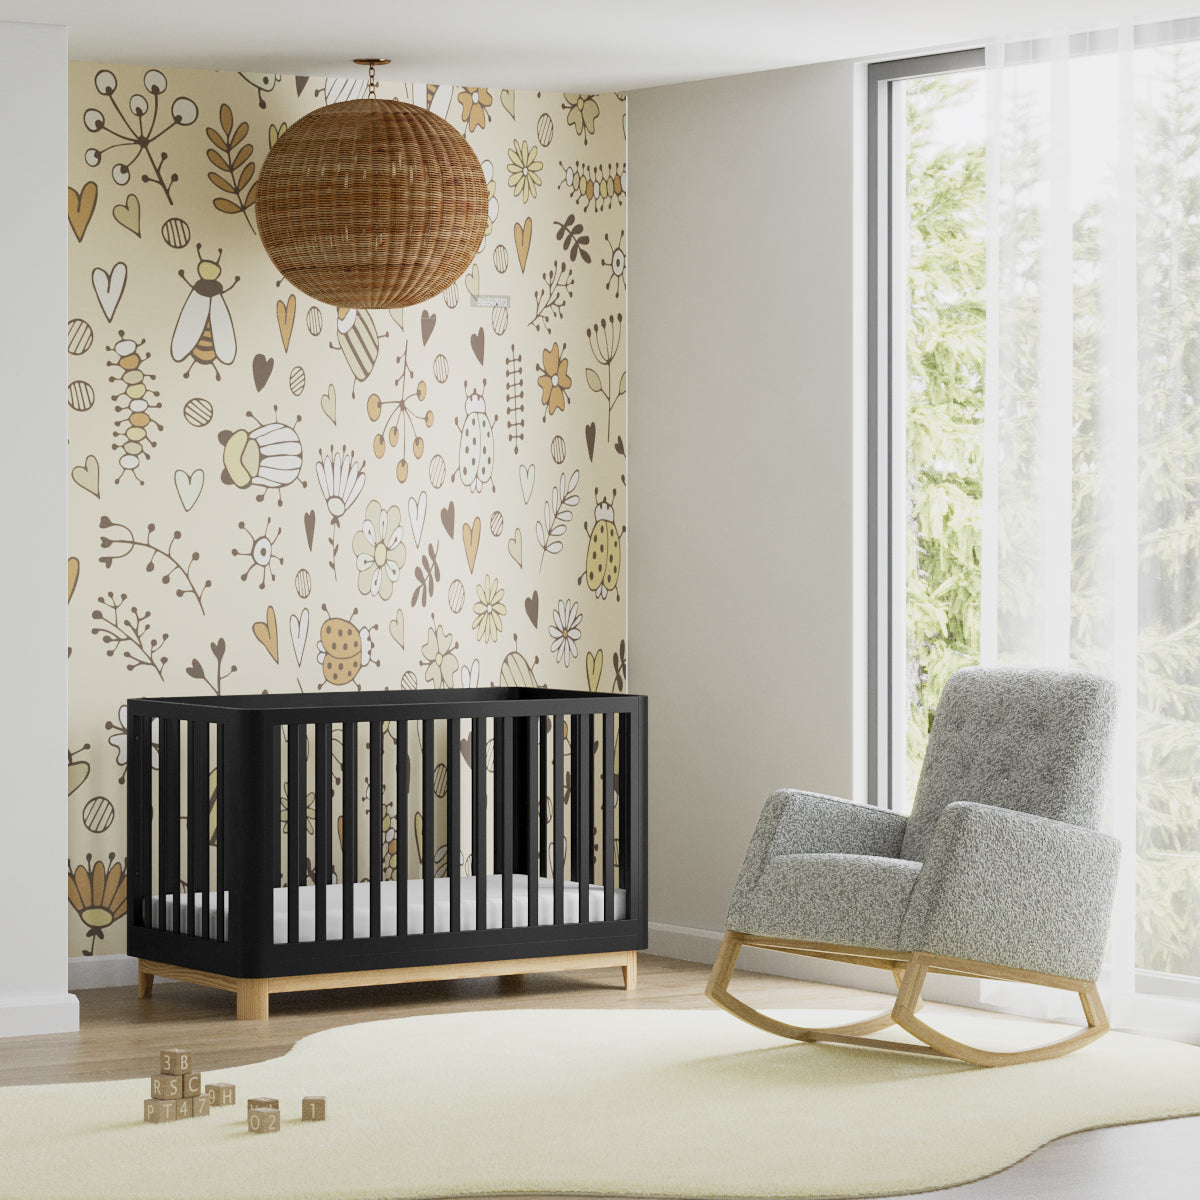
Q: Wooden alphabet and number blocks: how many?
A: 10